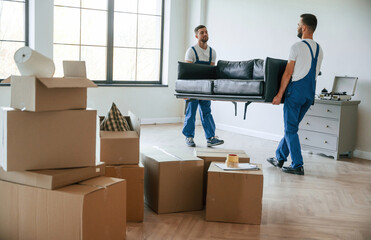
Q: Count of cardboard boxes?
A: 9